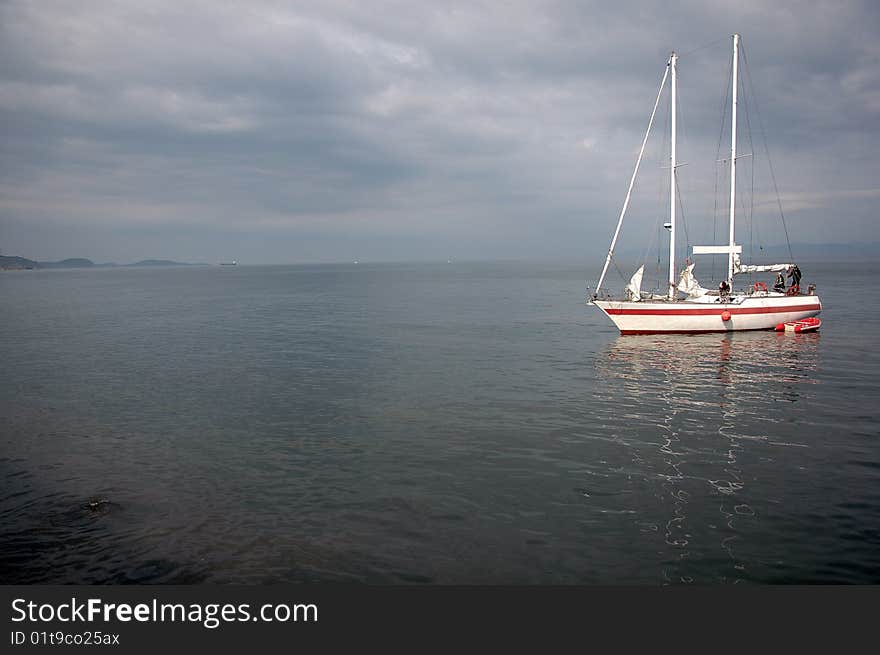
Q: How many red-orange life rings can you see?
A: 2